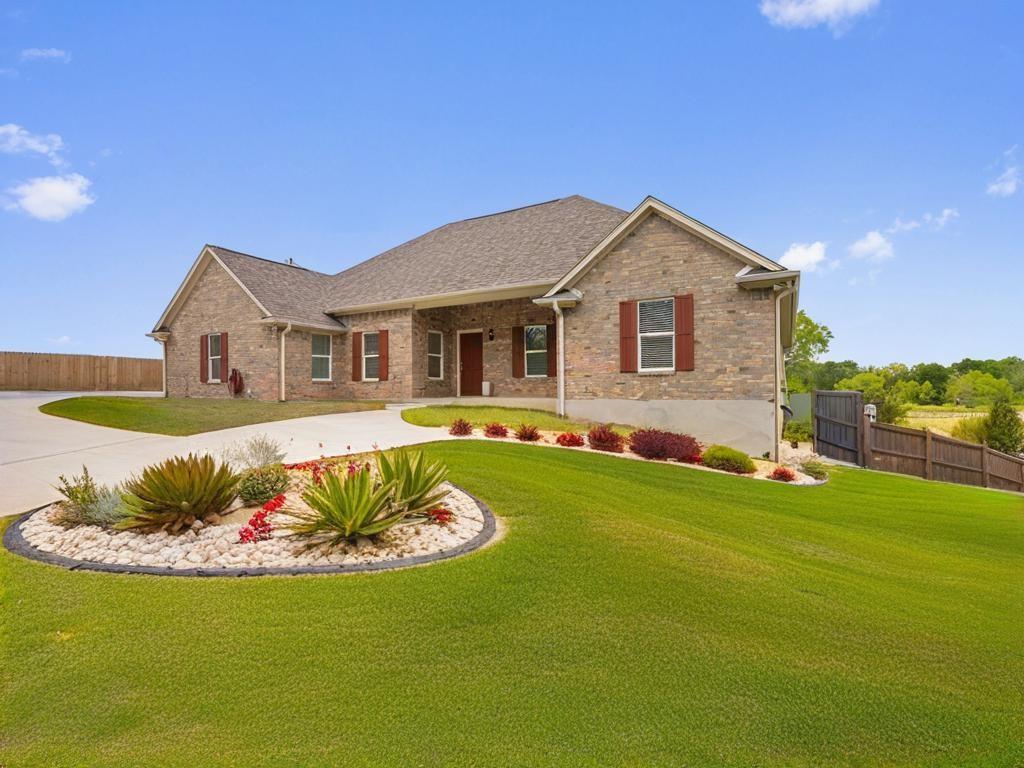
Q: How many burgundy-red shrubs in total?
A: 7